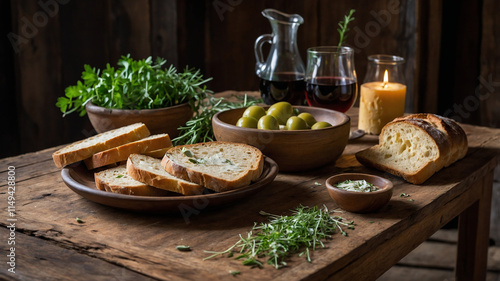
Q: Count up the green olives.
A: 7